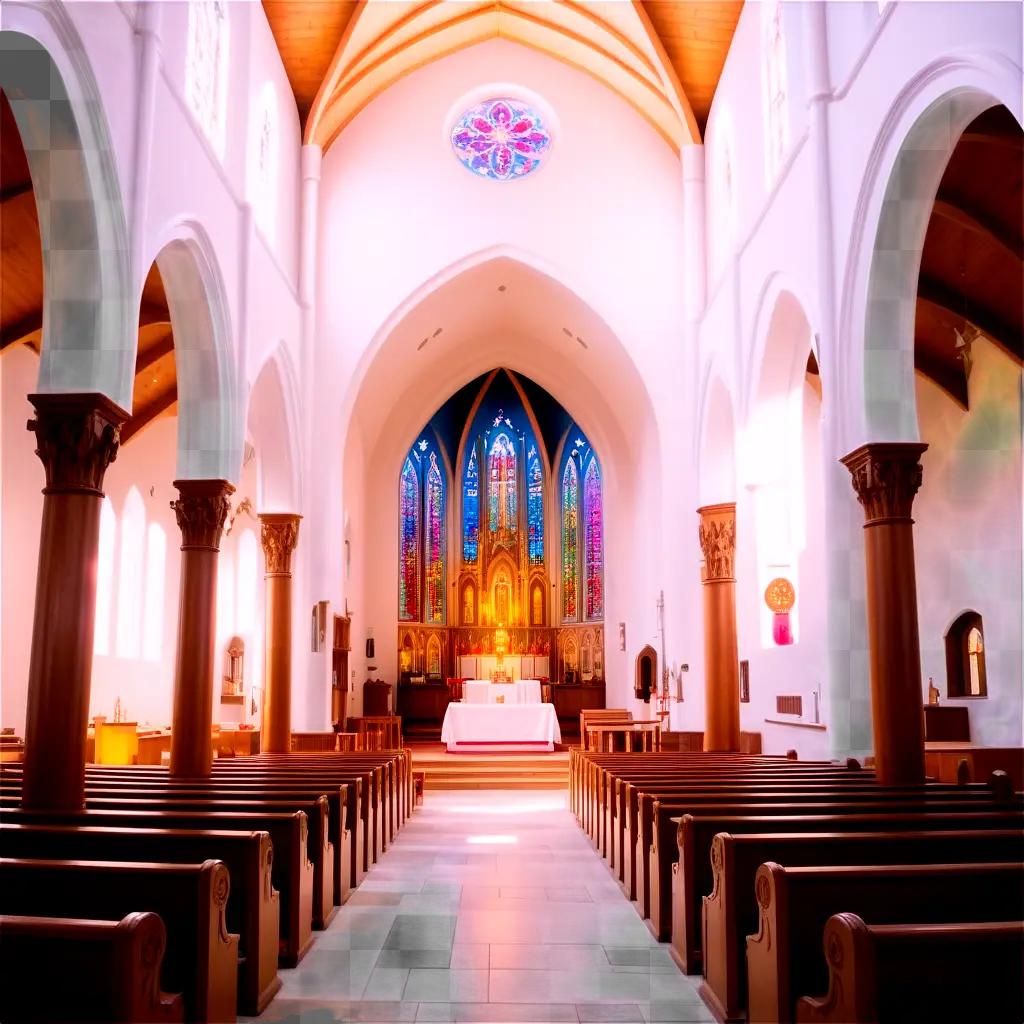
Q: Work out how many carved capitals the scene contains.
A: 5